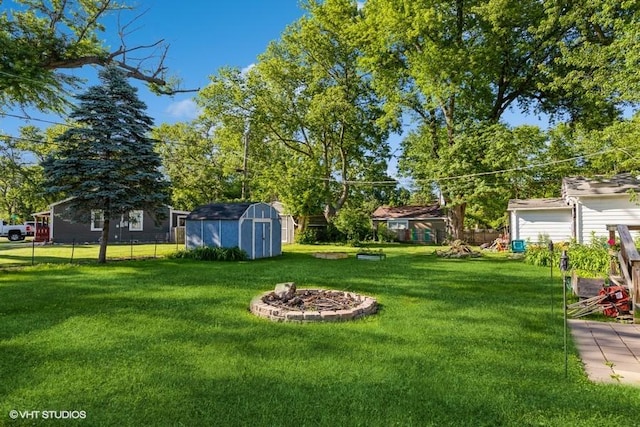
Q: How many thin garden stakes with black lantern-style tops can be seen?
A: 2